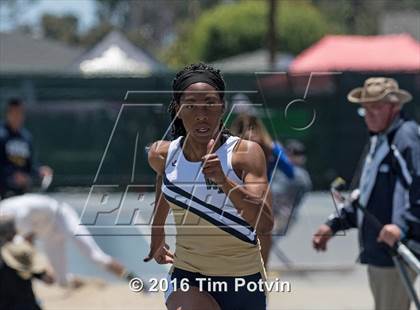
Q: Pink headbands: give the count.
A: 0